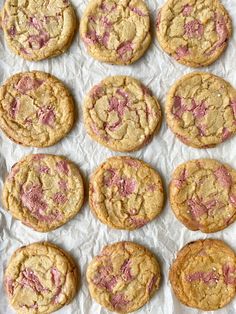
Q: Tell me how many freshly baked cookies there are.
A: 12